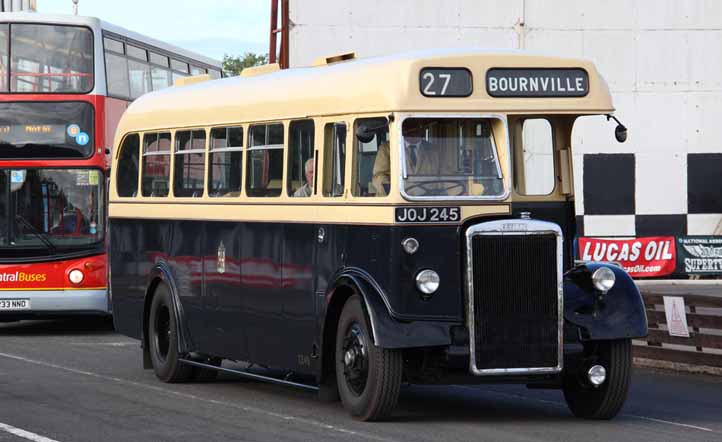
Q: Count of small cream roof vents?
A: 3